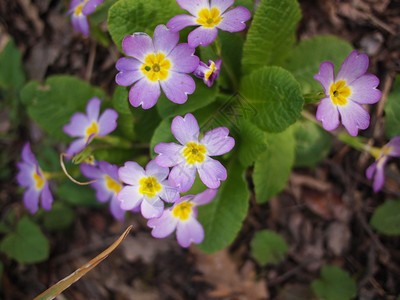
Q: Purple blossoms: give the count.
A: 12